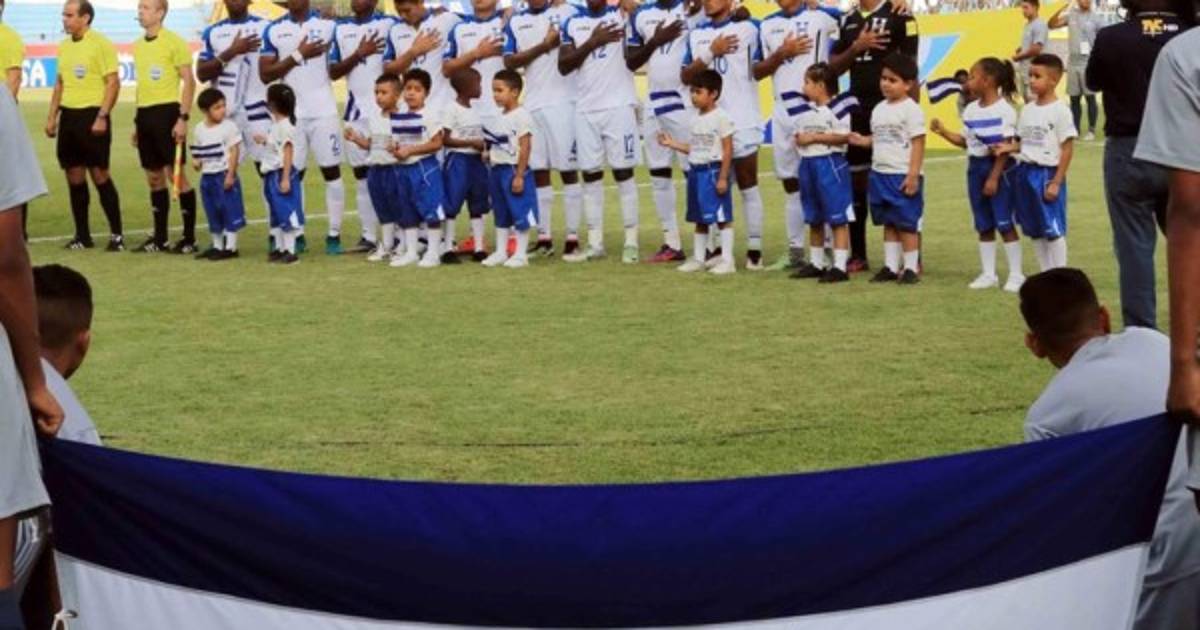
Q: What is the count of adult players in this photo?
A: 11